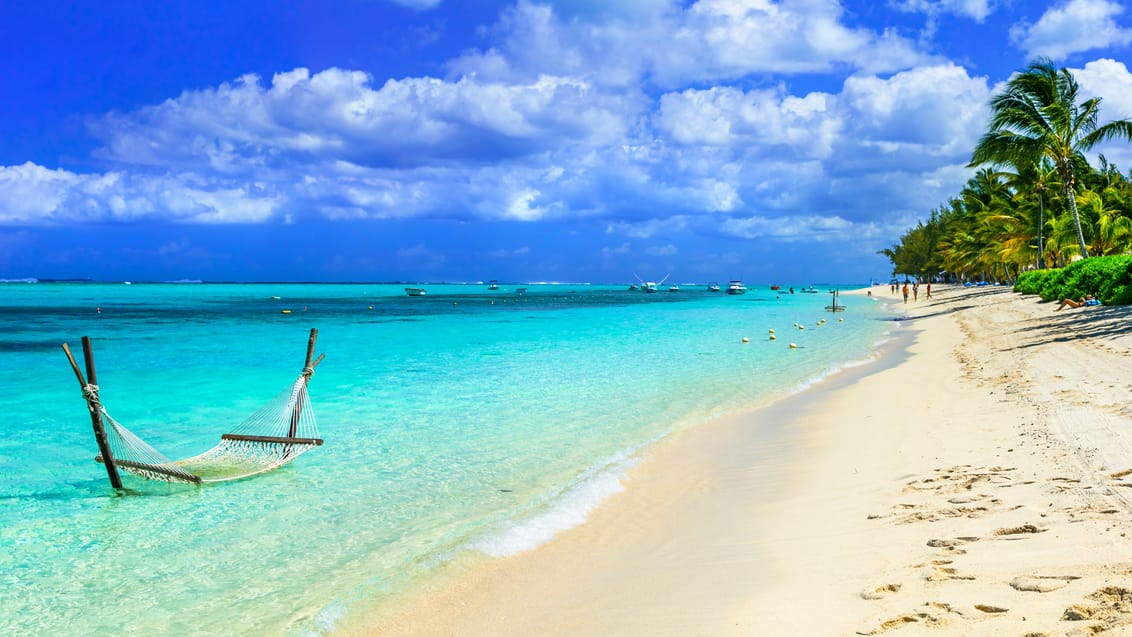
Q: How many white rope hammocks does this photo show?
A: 1